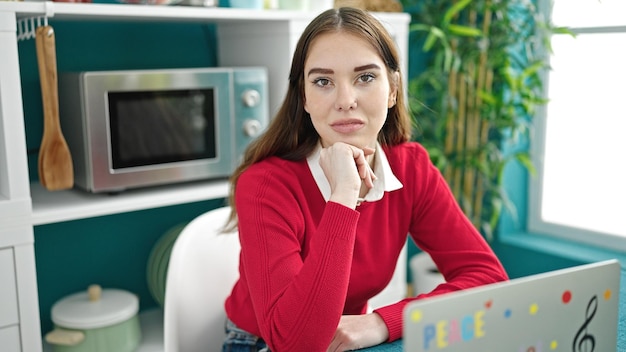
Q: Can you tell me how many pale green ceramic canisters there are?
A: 1